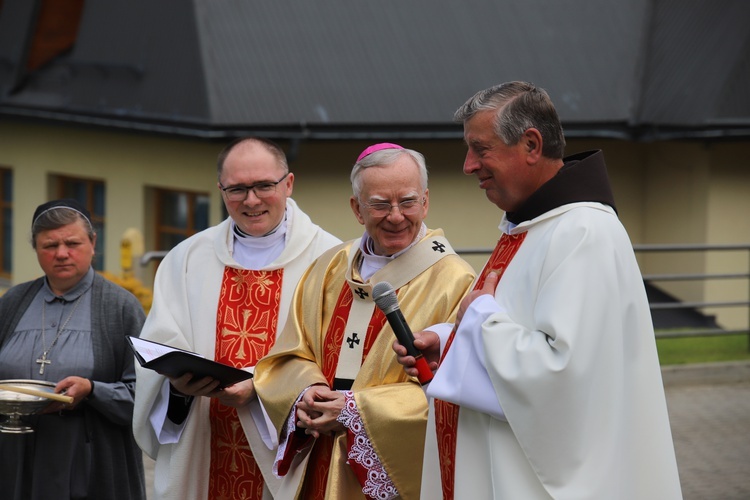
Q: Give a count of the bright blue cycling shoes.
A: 0